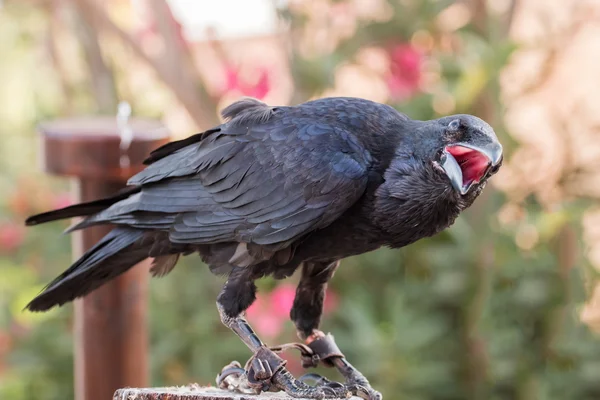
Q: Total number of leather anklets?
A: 2